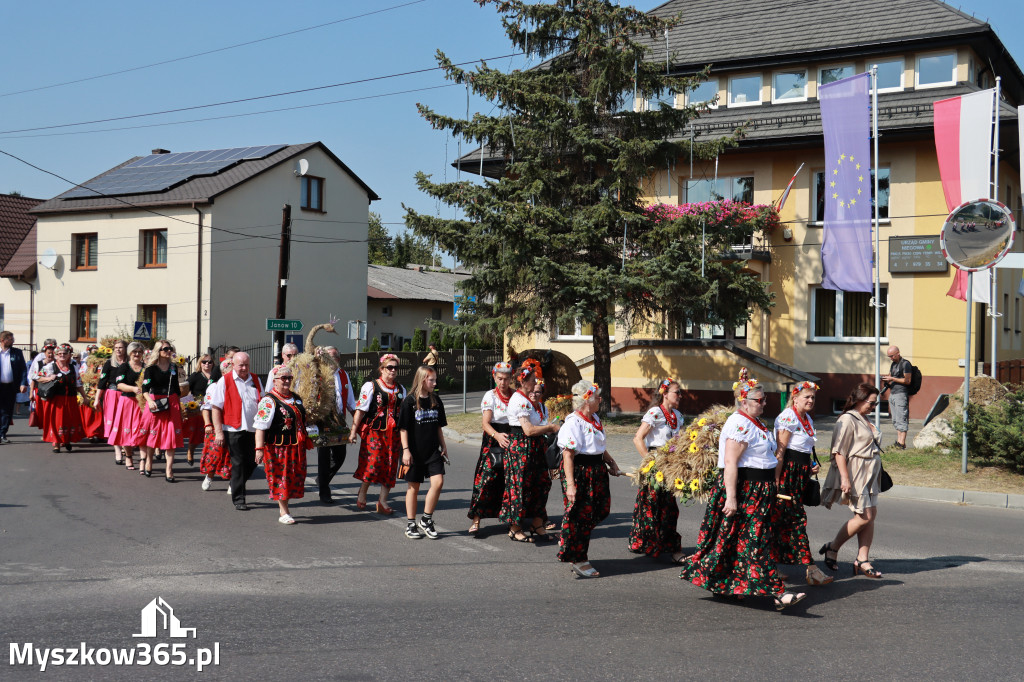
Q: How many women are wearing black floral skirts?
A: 7